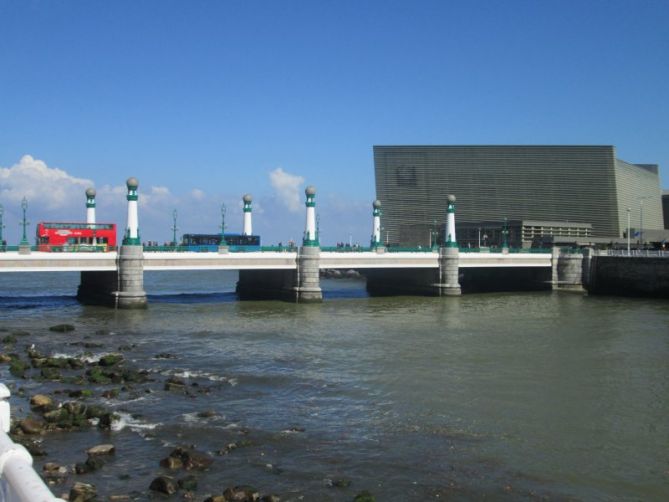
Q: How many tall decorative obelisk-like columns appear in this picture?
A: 6